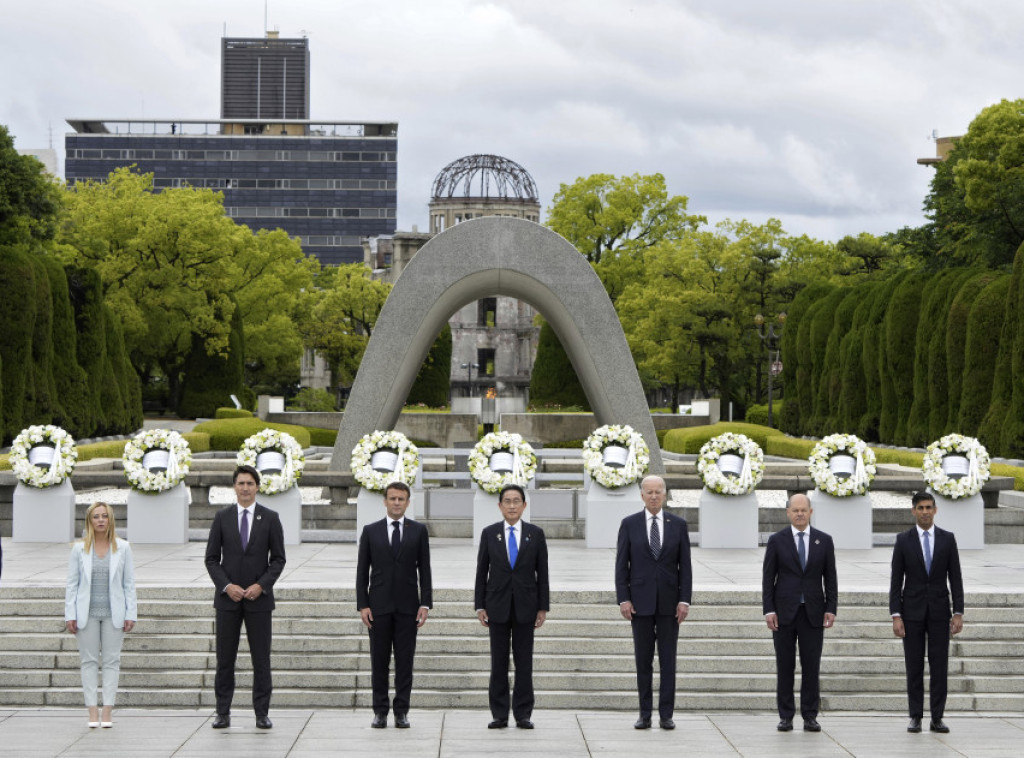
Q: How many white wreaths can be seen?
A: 9